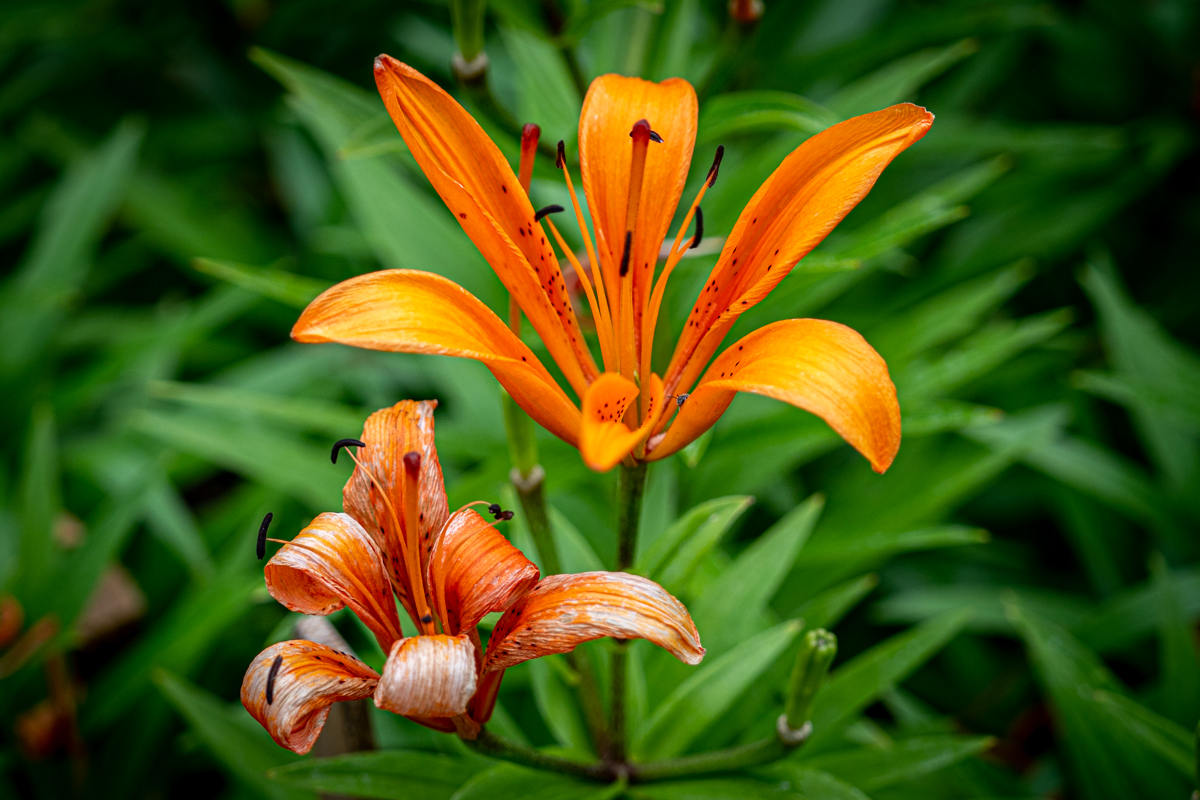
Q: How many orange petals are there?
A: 12